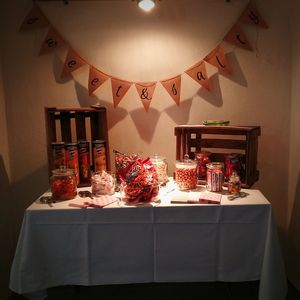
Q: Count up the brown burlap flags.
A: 11